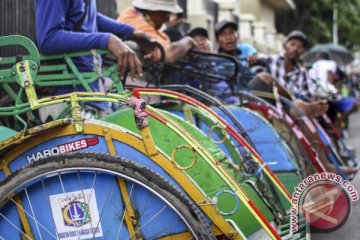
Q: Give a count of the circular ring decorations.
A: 3